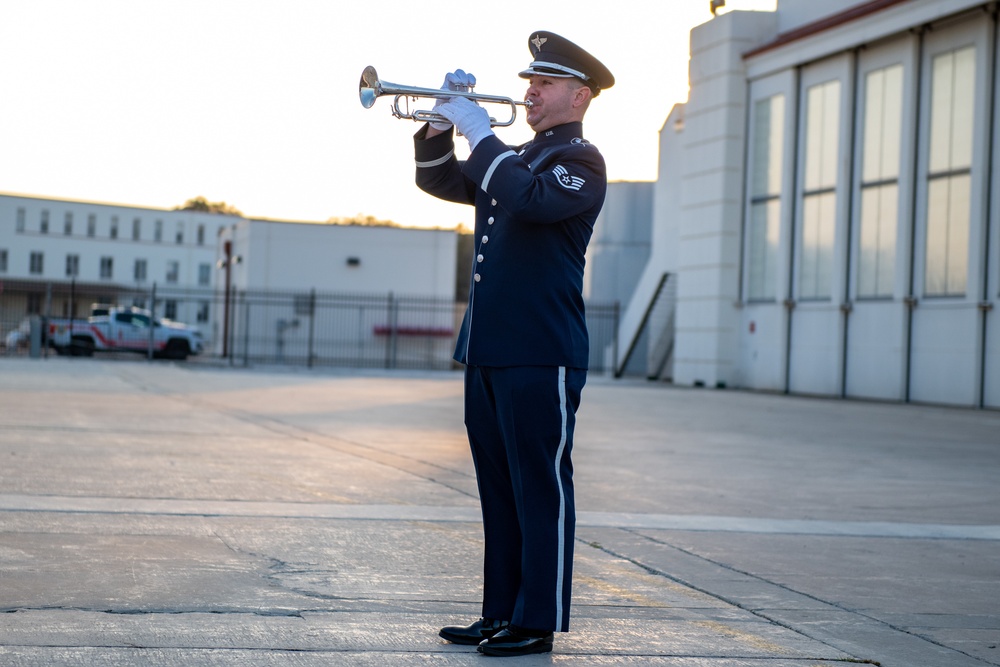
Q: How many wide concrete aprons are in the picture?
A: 1